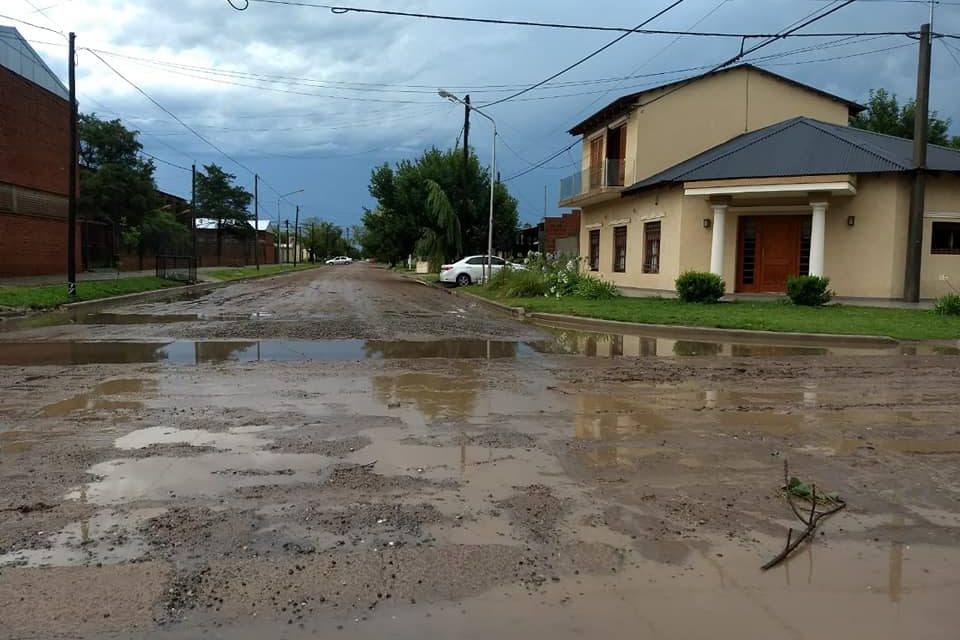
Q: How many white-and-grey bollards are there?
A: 0